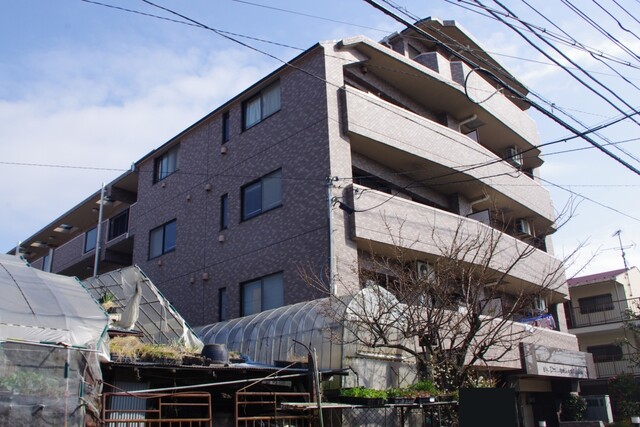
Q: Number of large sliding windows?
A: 5